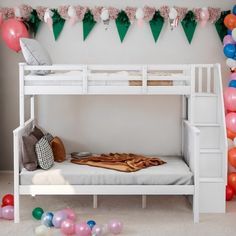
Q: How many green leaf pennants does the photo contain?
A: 7